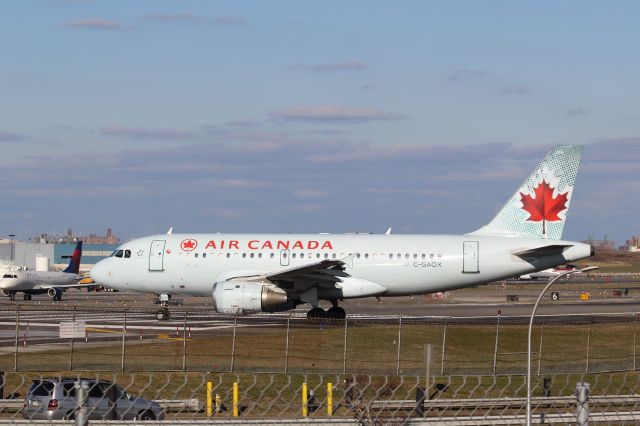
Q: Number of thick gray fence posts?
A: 2